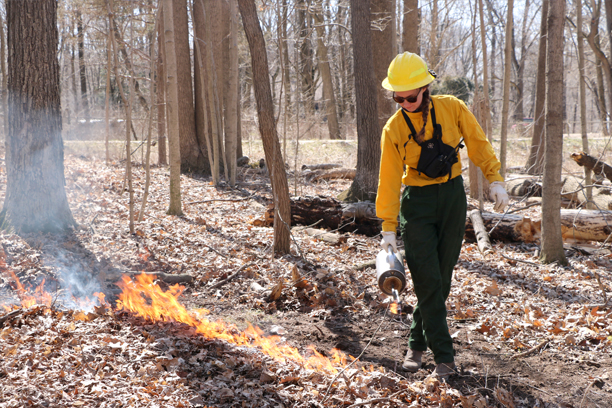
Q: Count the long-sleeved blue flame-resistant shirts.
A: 0